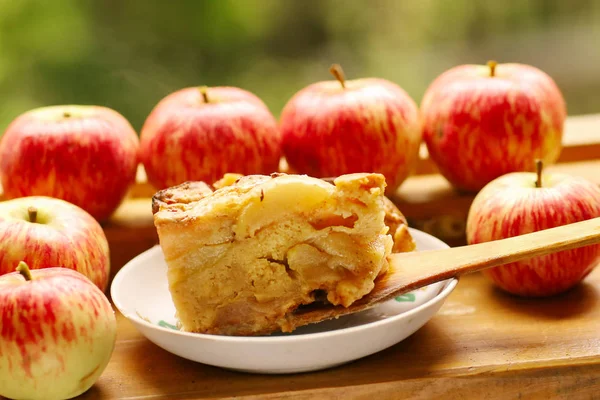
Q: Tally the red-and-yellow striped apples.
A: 7